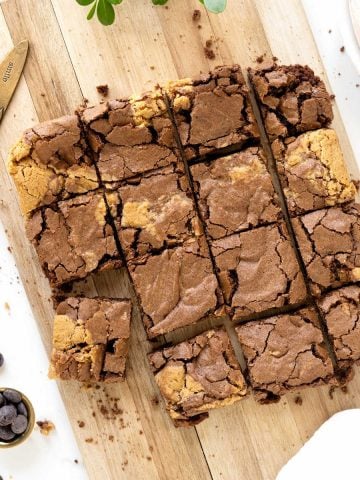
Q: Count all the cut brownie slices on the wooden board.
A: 15